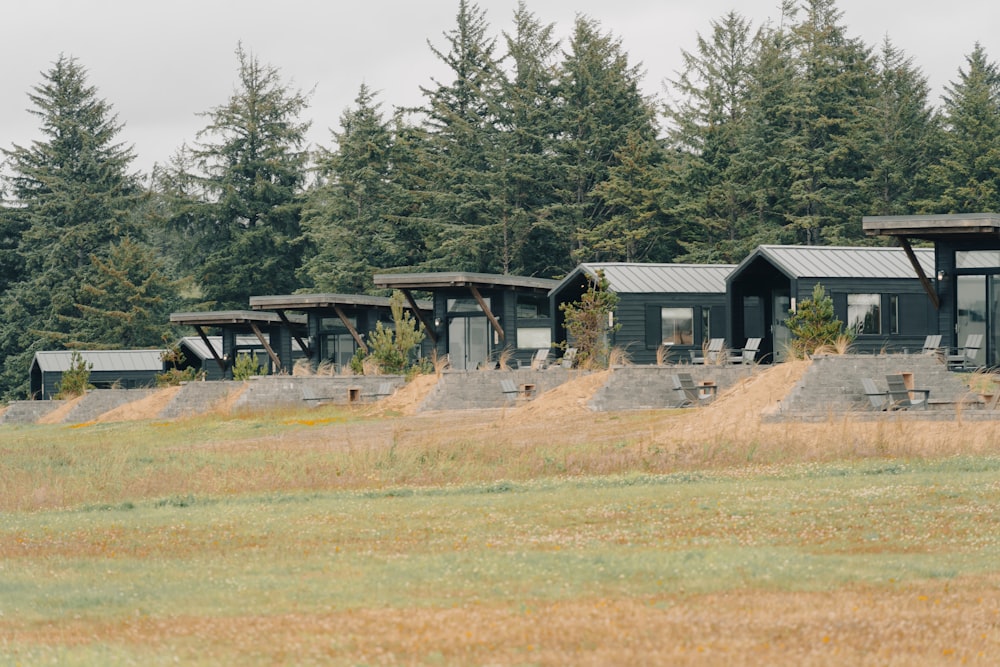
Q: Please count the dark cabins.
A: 8